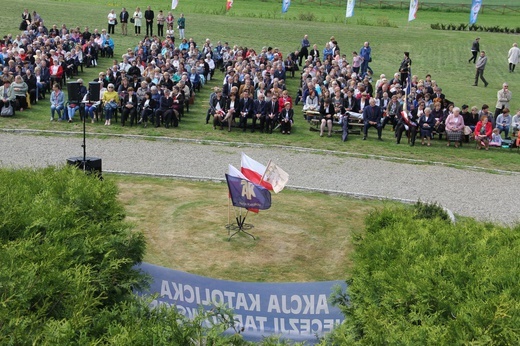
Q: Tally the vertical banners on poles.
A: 6